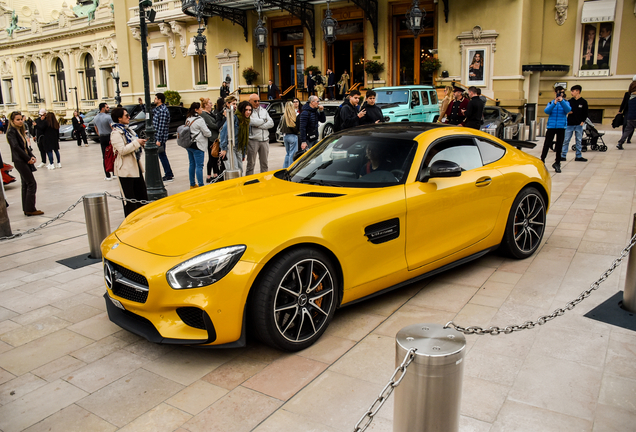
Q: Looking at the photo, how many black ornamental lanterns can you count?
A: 4